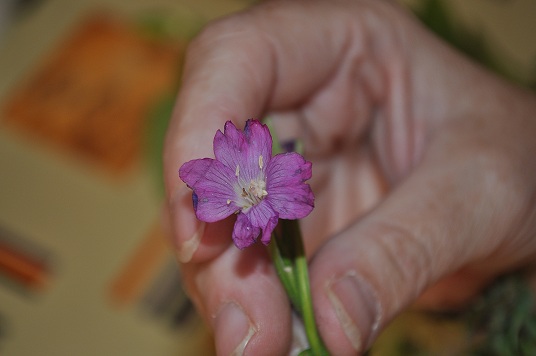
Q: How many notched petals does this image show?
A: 4